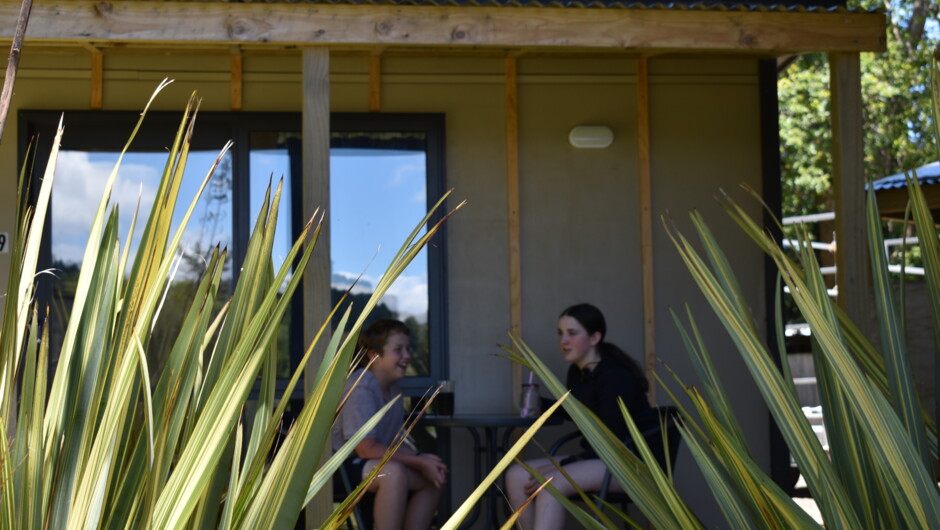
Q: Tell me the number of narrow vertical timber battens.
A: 5